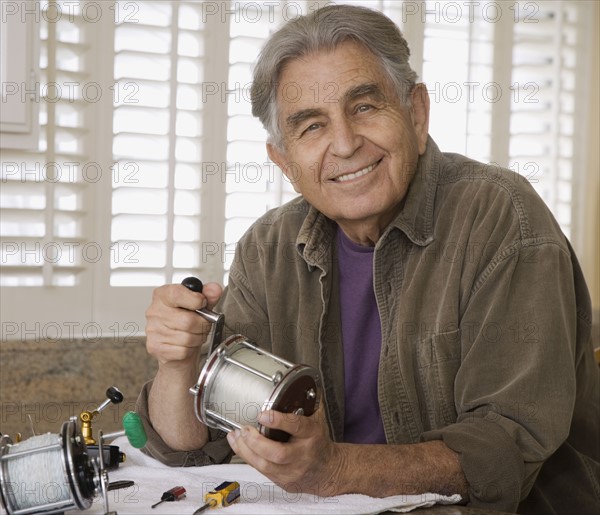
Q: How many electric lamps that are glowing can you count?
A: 0